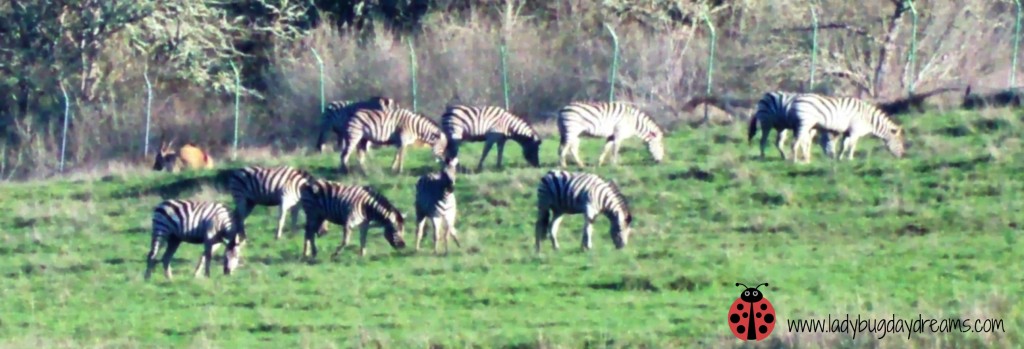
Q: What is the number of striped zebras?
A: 11